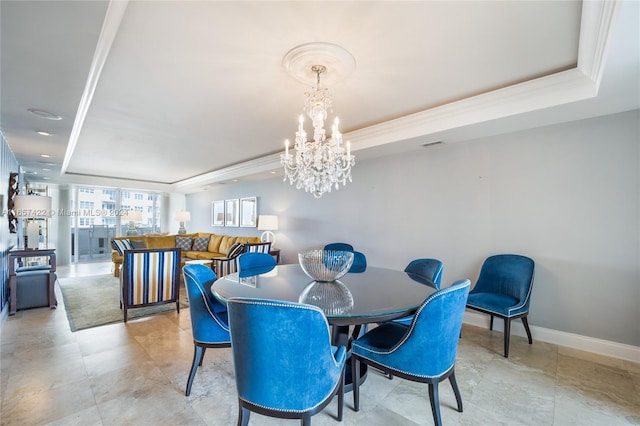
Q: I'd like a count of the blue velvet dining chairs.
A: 8